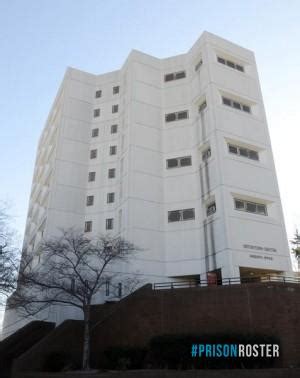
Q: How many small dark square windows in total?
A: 14